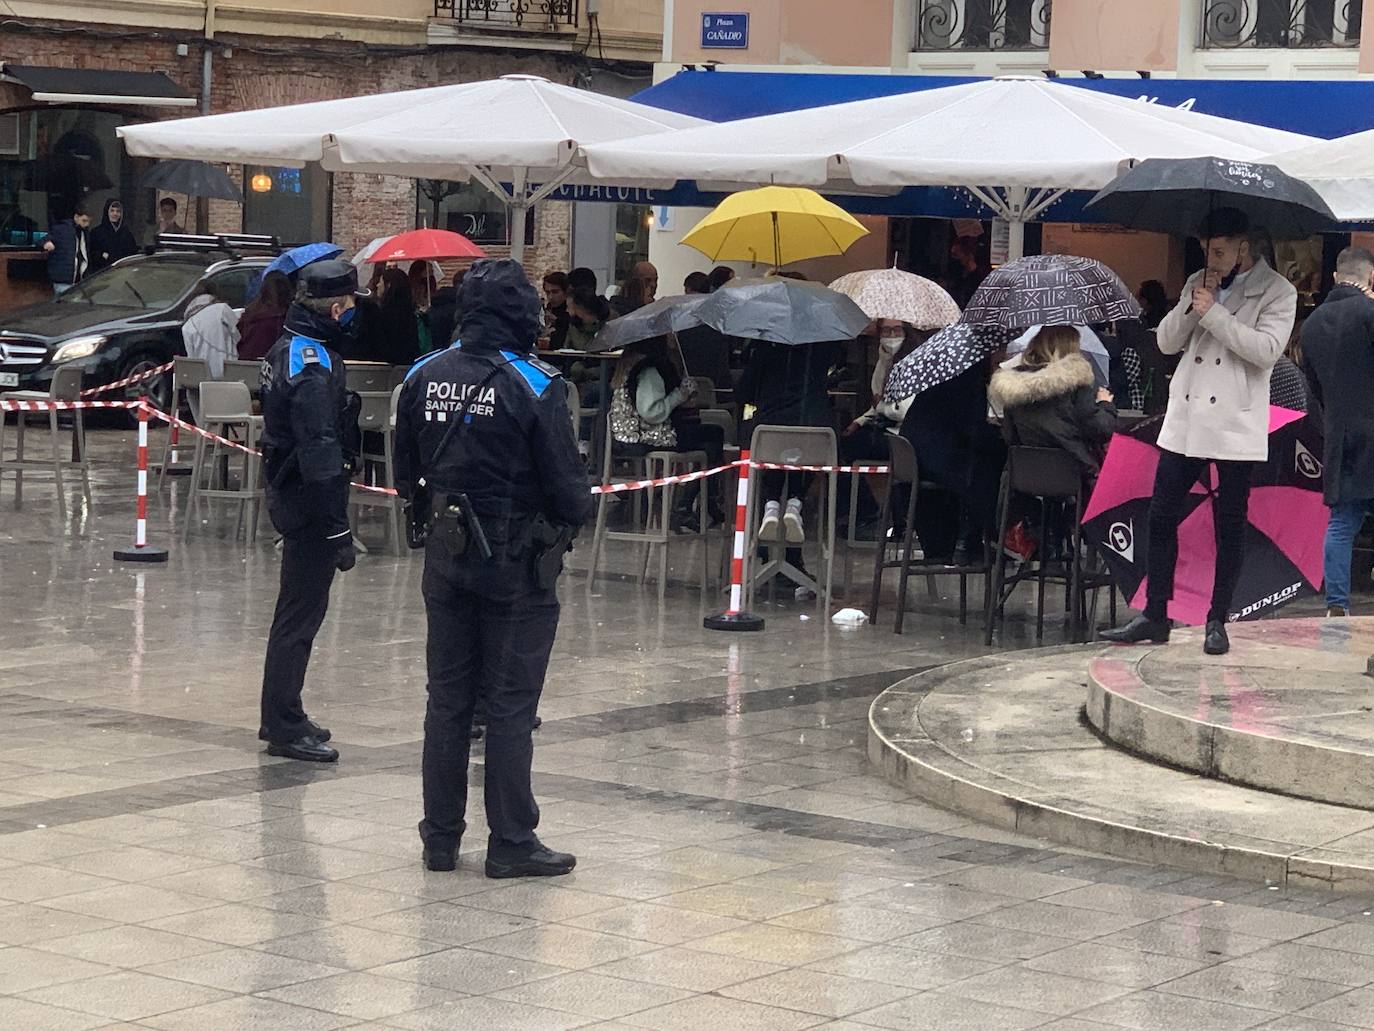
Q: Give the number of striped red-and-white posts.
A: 3